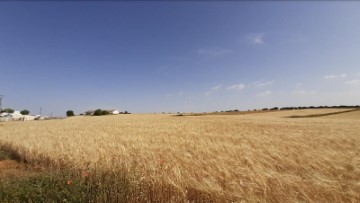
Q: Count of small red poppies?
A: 3